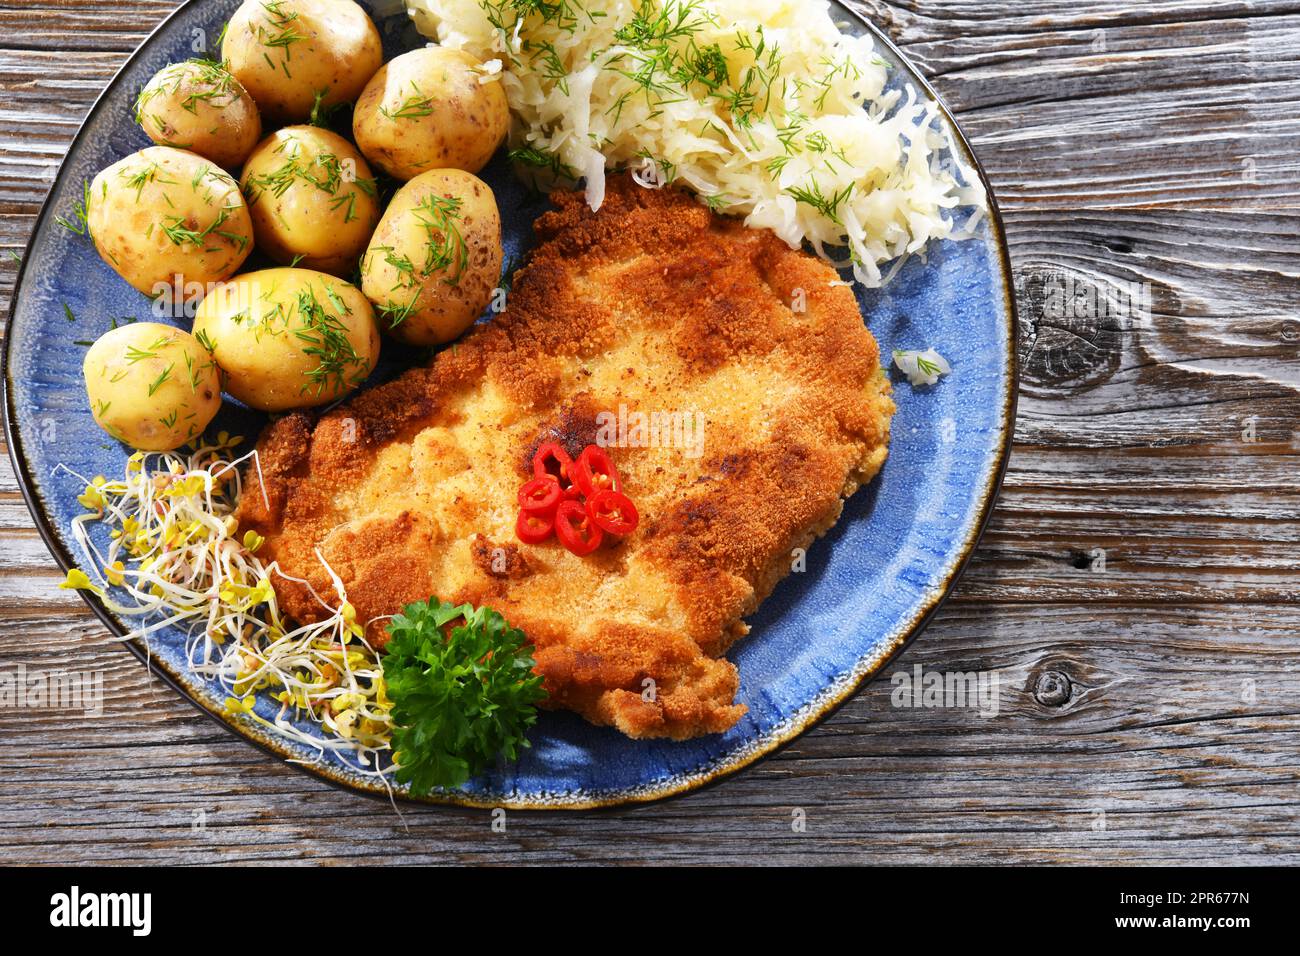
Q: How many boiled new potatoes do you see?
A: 8